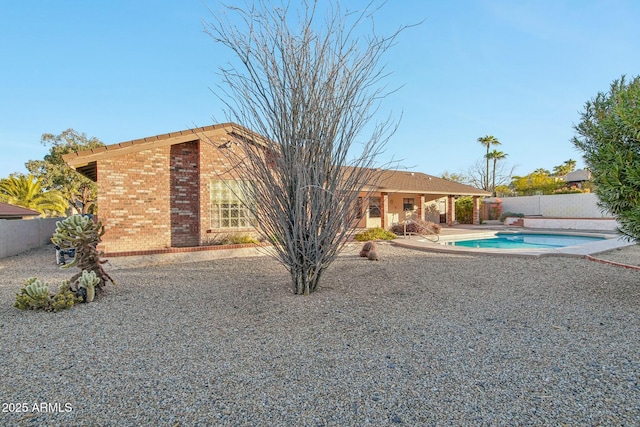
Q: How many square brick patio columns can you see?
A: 4